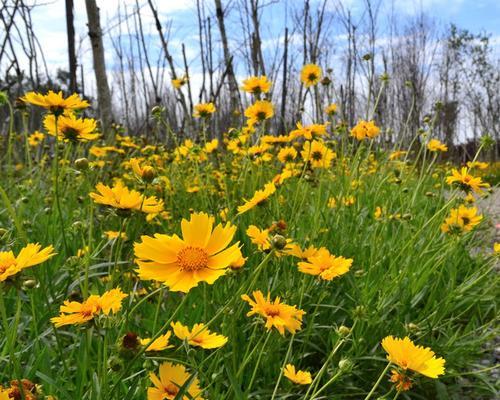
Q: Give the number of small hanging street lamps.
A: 0